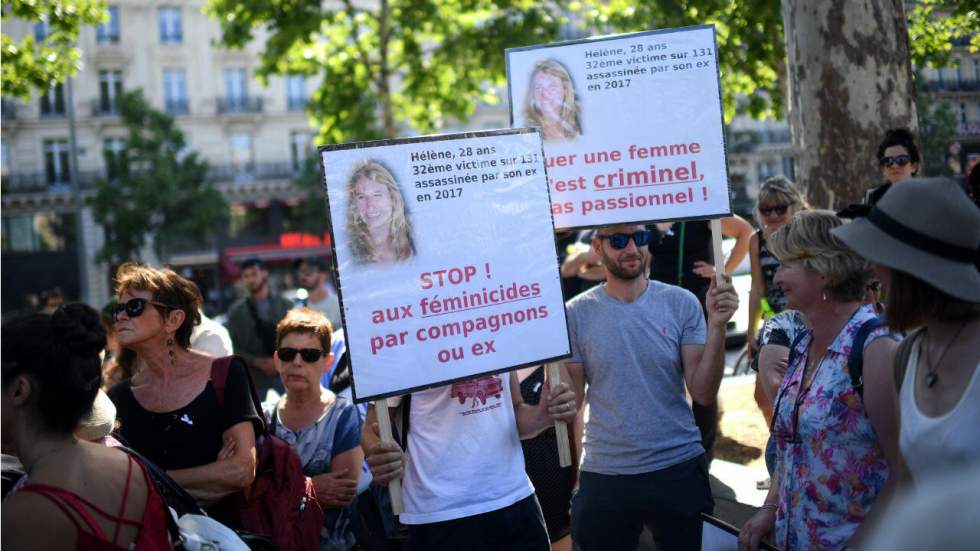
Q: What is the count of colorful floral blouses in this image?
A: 1